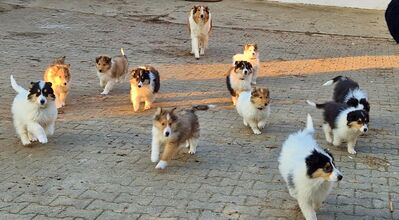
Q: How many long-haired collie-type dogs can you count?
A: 12